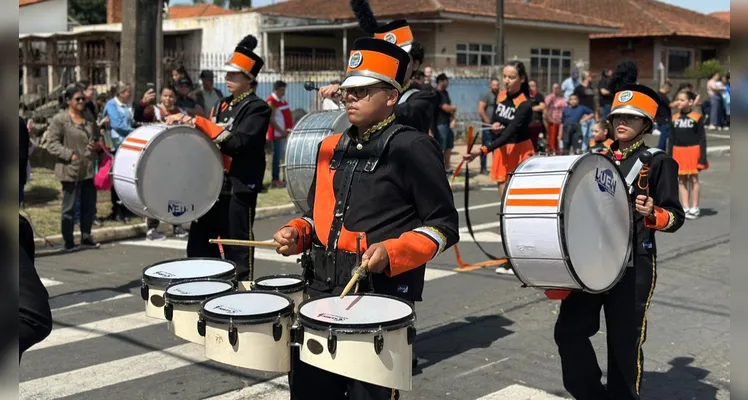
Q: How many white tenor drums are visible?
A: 5